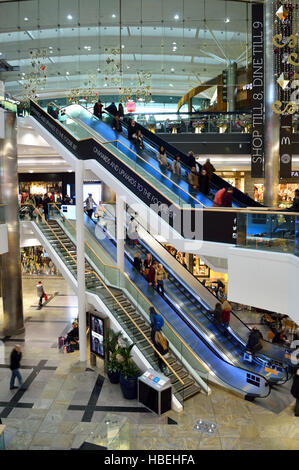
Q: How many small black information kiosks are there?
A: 1